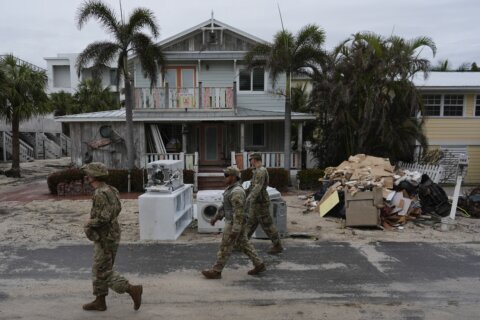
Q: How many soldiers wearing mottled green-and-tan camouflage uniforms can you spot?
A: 3